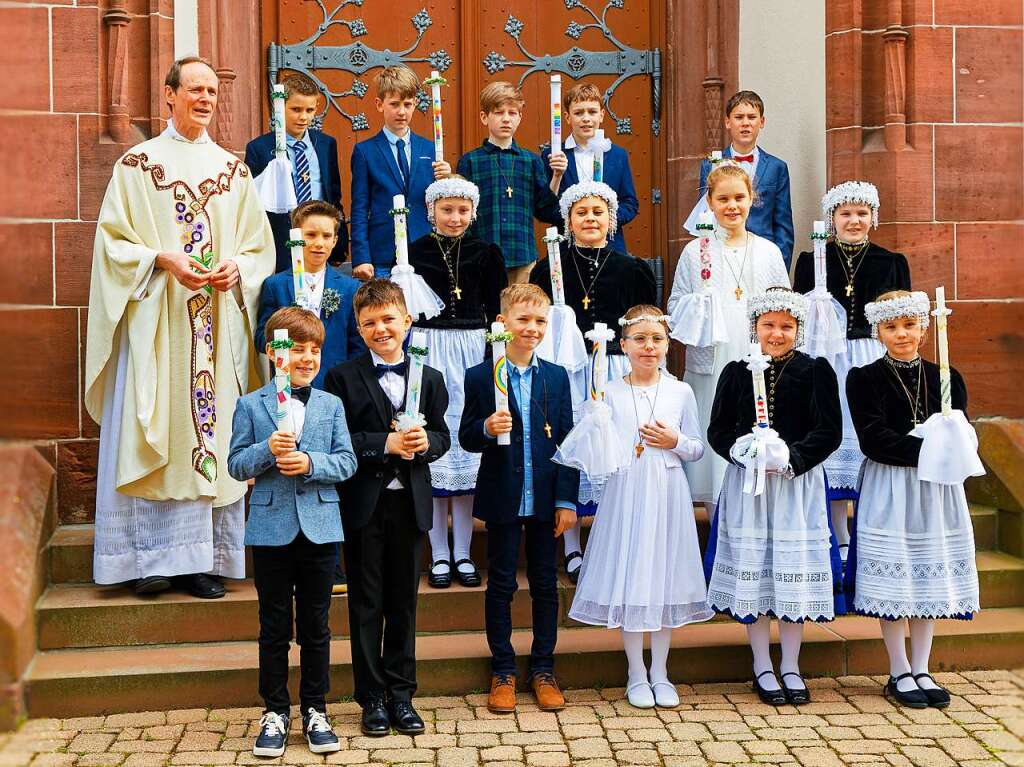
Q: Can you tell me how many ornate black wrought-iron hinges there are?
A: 2